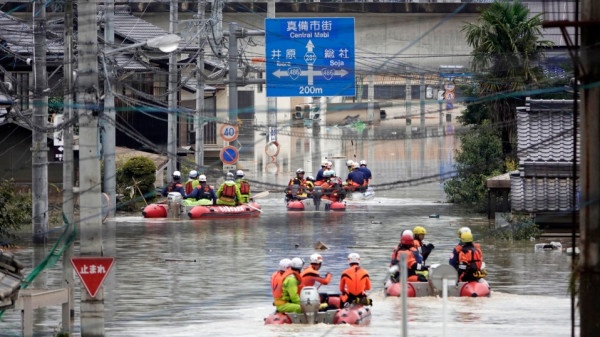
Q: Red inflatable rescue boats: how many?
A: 4